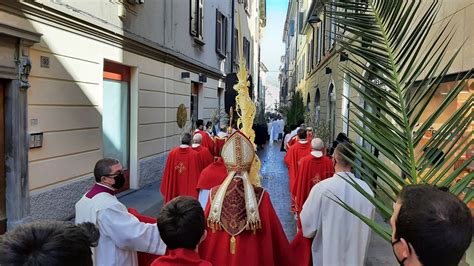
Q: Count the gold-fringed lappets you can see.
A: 2